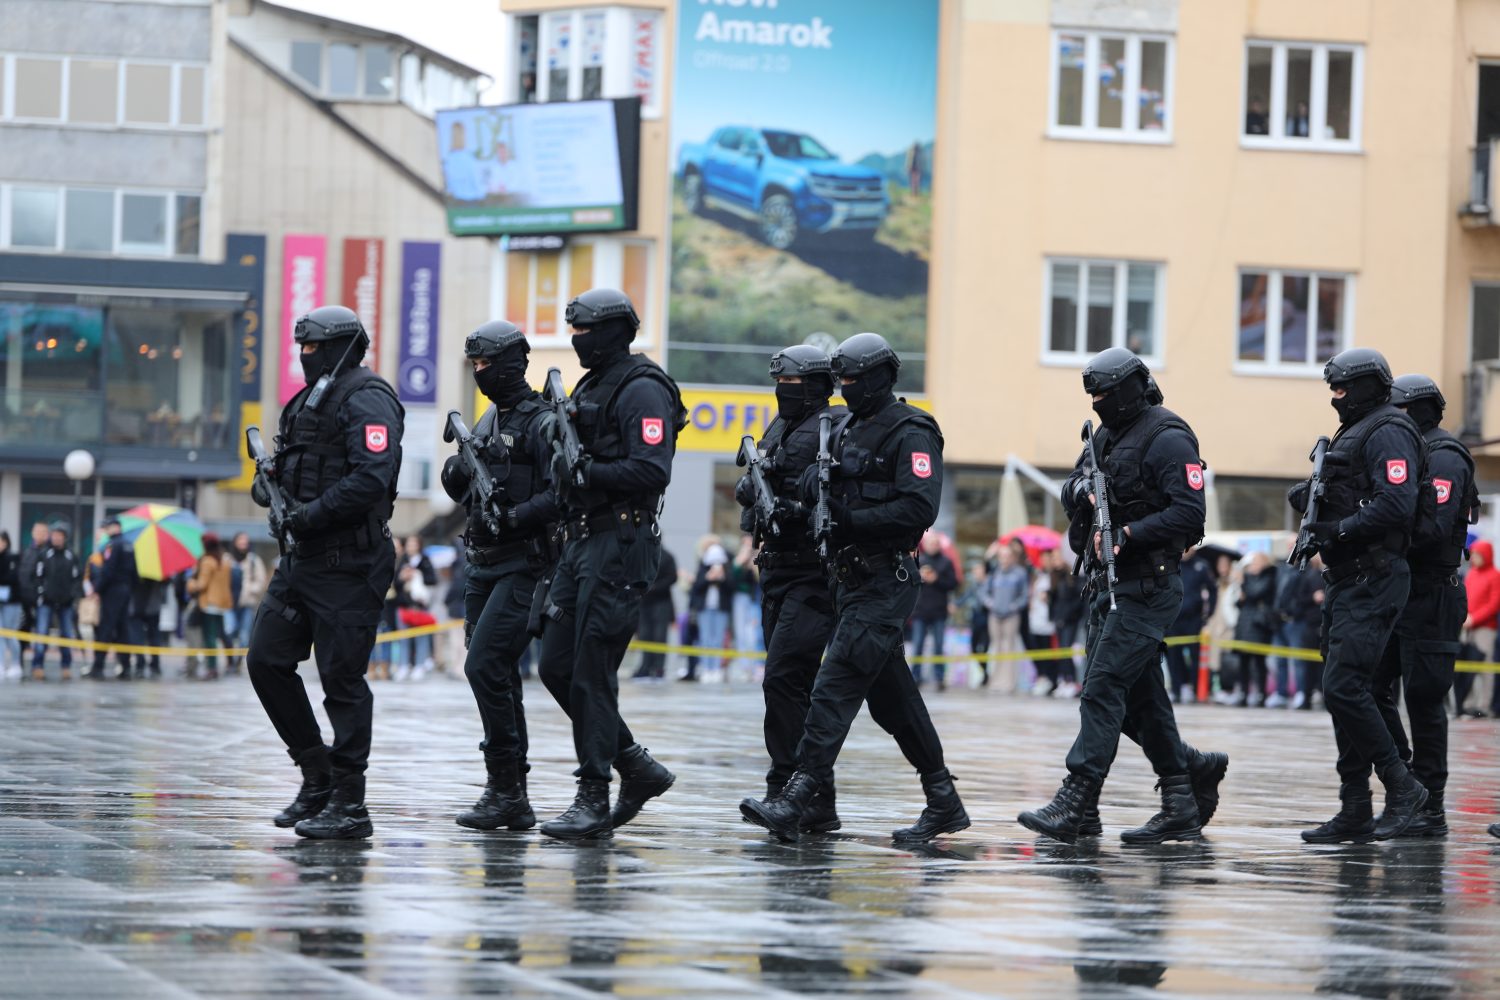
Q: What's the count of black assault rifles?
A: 7